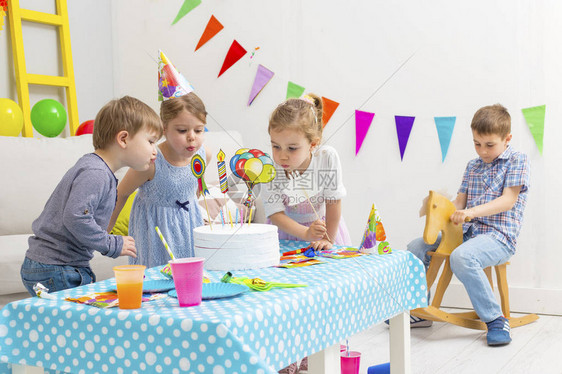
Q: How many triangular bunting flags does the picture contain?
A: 10